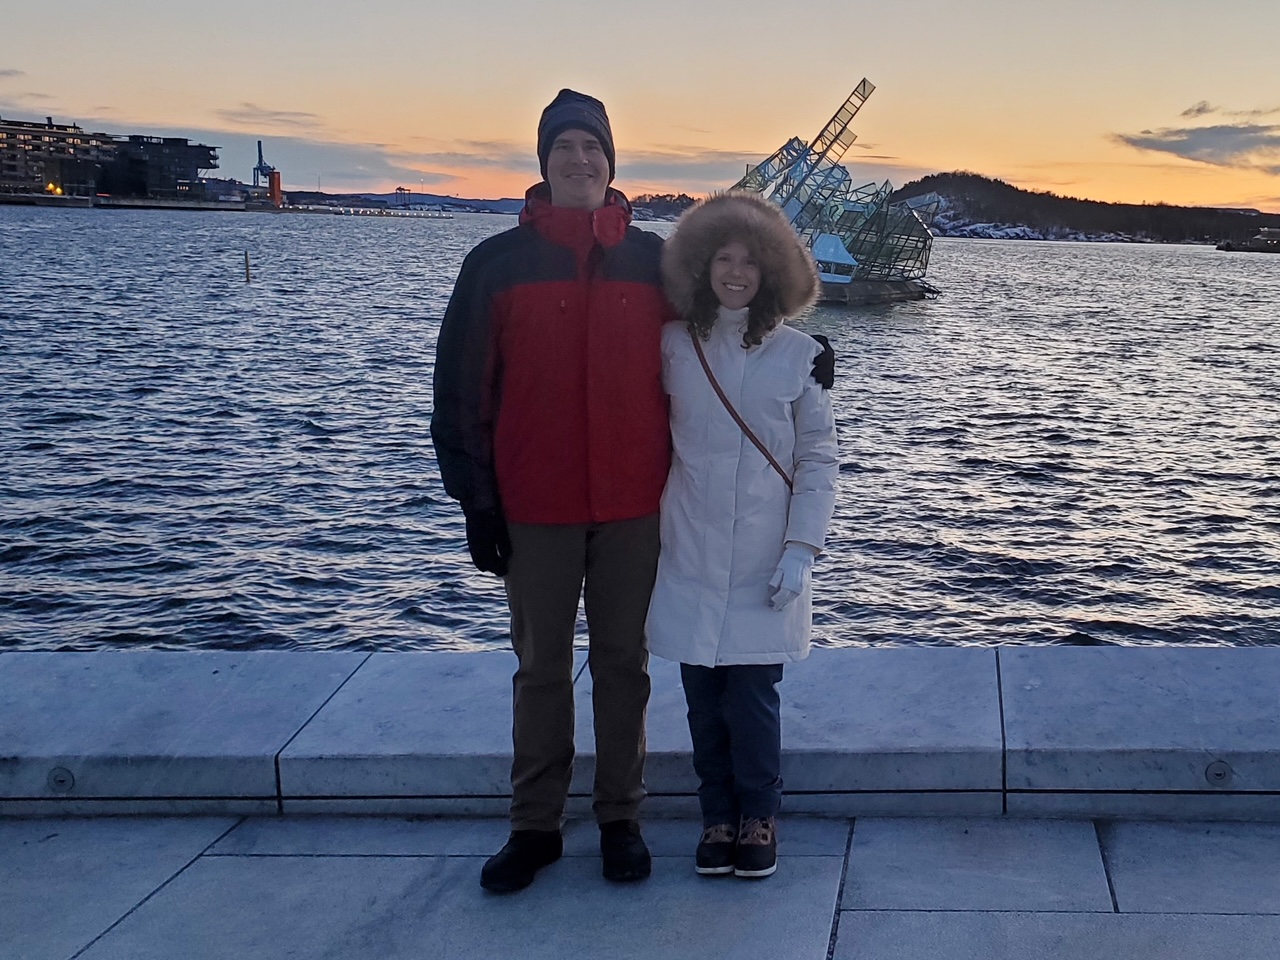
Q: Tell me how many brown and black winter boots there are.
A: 2